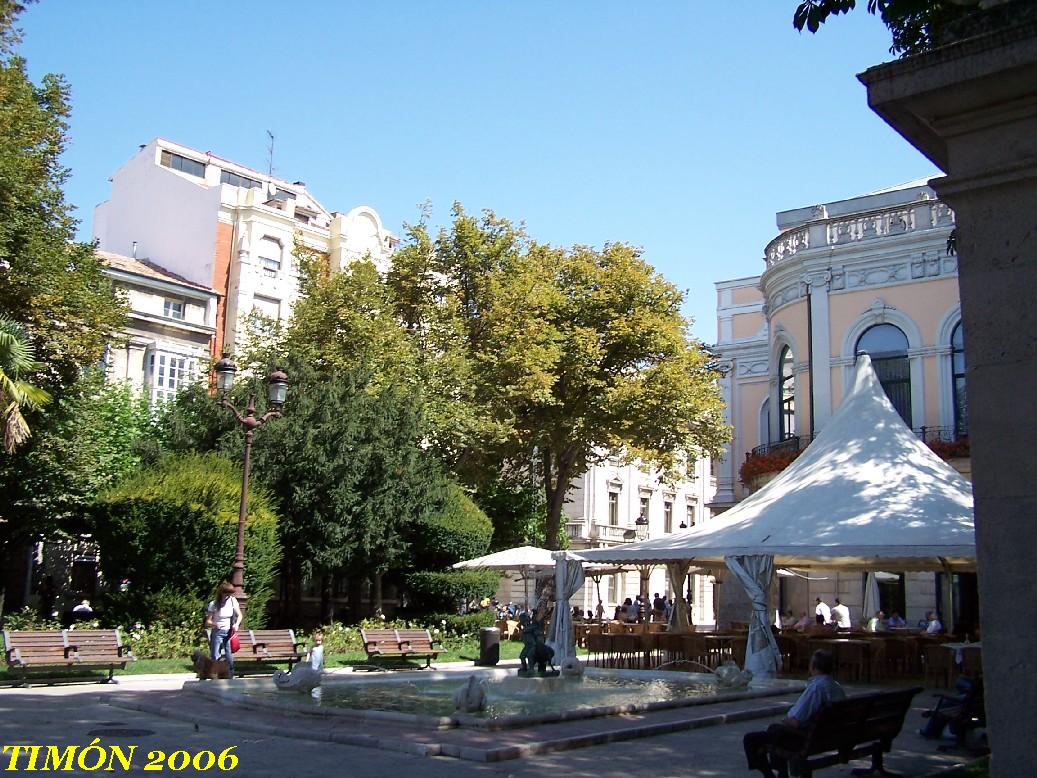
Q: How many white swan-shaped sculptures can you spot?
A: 4